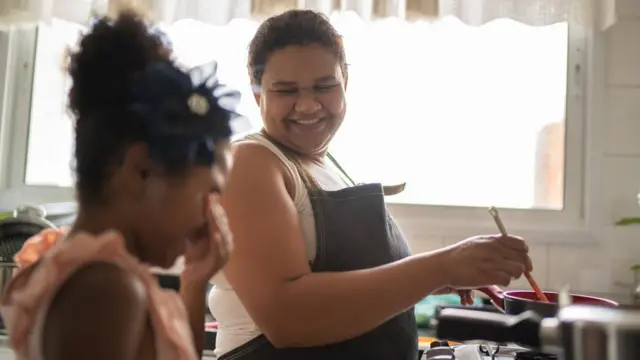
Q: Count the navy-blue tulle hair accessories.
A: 1